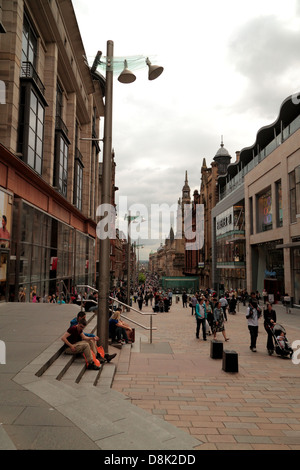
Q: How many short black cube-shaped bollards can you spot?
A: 2